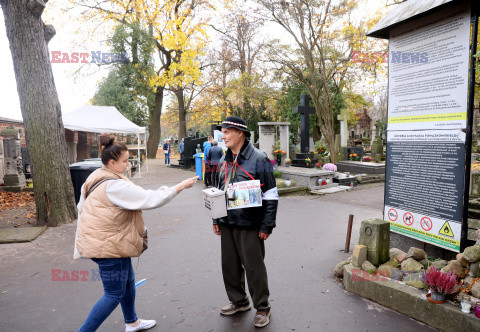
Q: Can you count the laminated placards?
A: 1